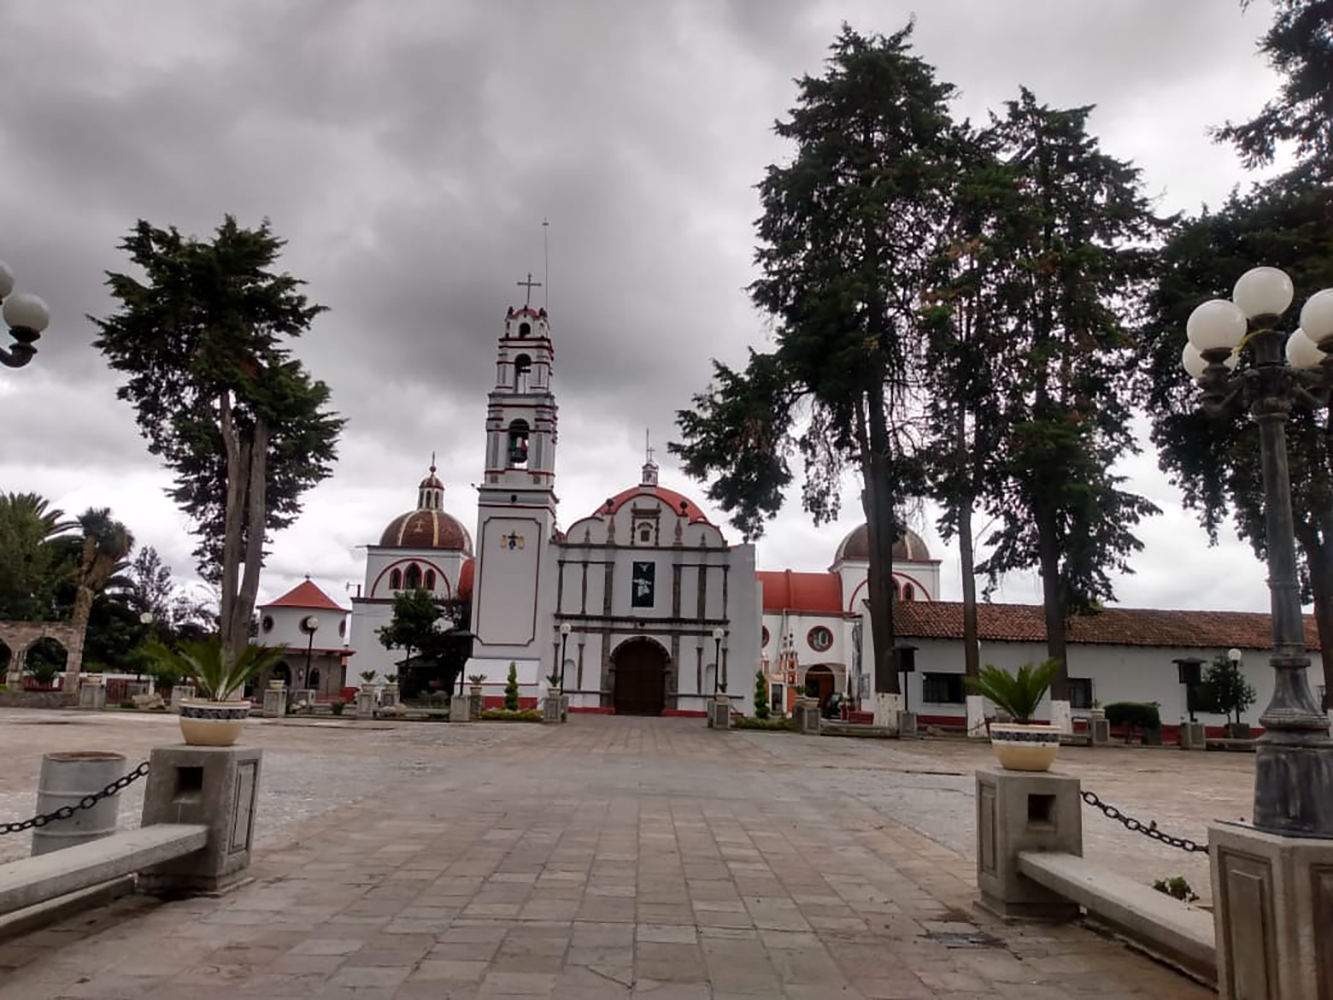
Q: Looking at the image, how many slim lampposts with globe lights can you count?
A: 5